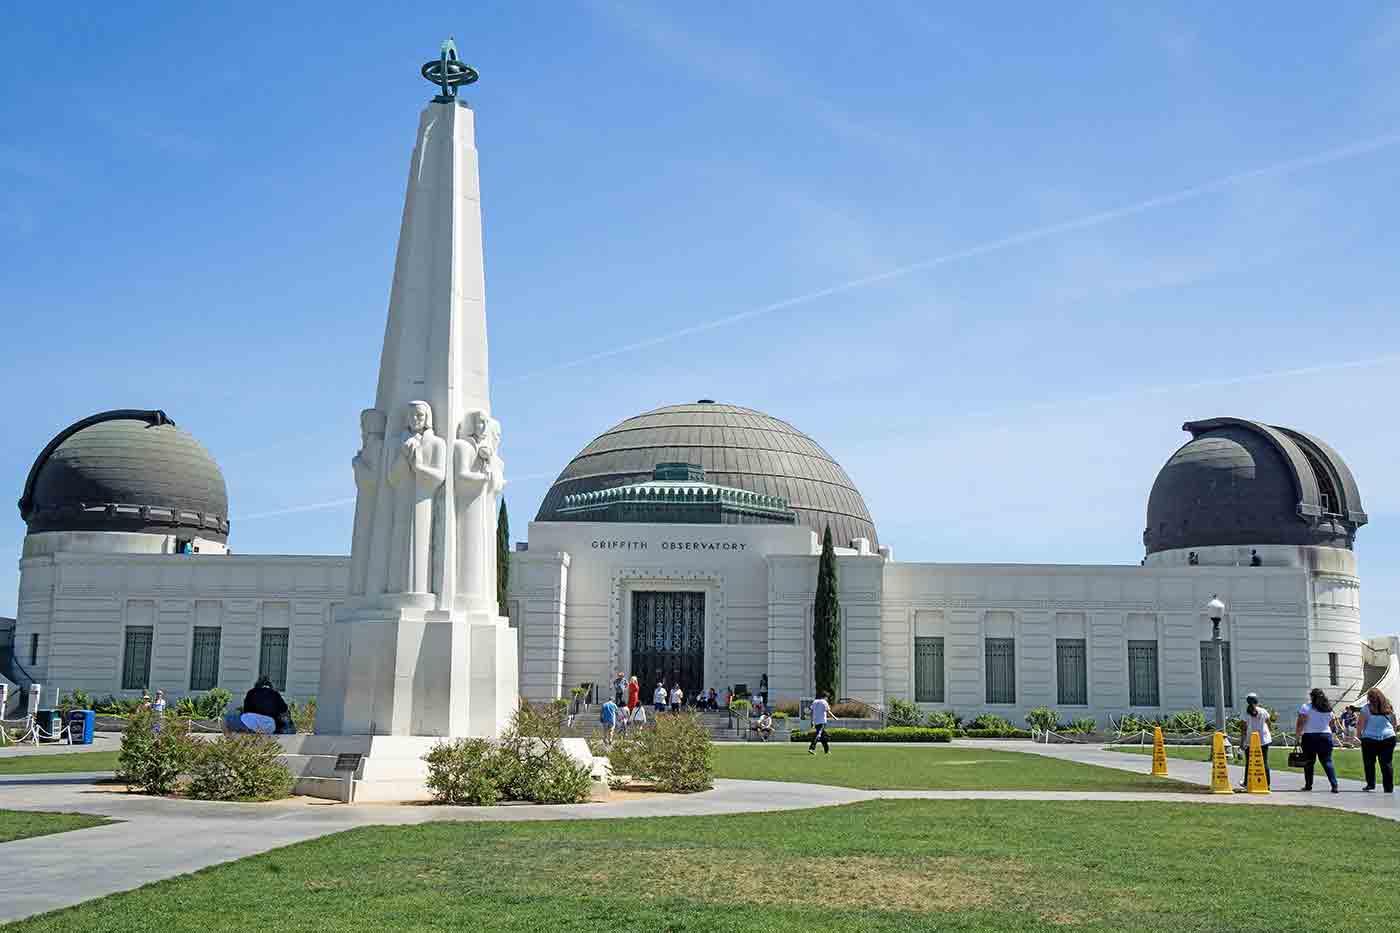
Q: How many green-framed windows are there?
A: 8